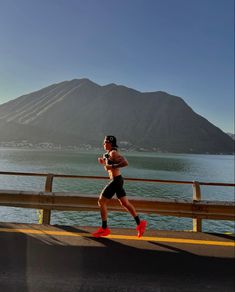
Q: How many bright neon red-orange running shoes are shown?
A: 2